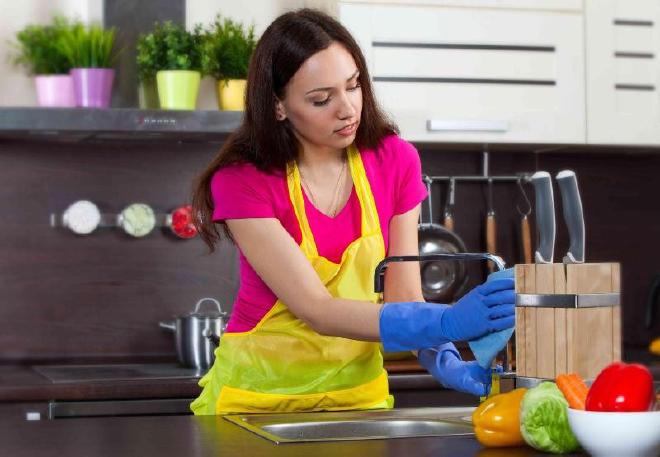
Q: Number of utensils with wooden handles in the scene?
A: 3